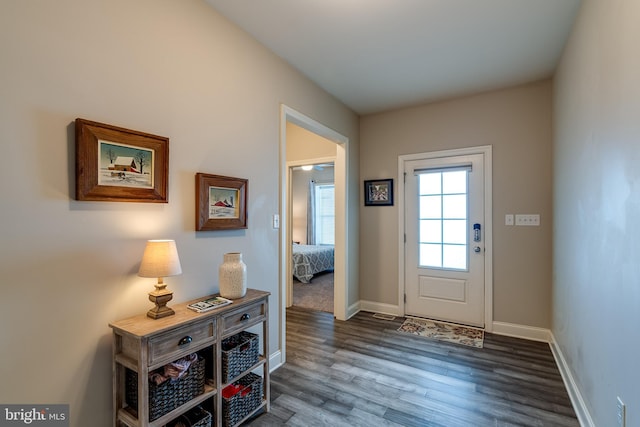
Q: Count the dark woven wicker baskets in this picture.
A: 4